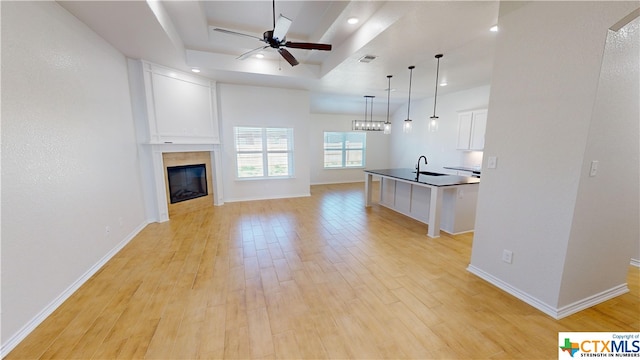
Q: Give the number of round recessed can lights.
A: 5